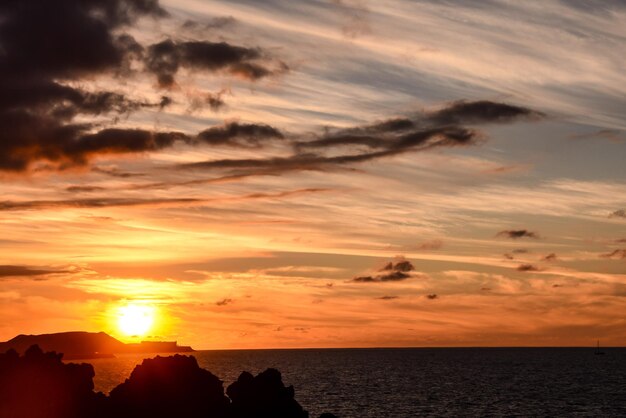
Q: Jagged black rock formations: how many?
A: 3